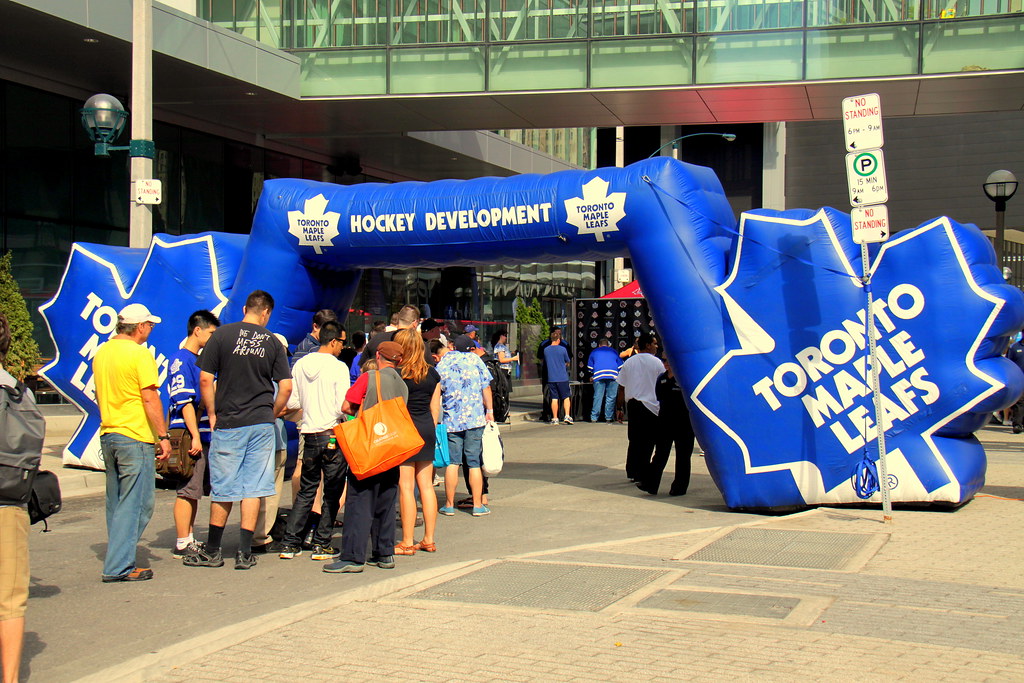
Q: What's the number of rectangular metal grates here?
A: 3